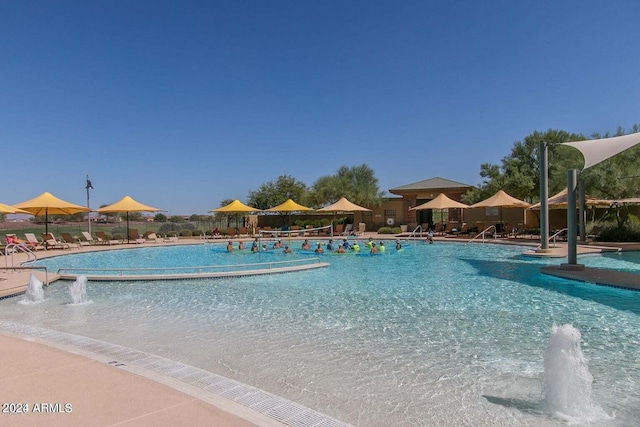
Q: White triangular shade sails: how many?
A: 1